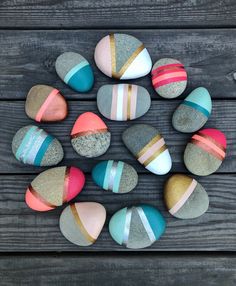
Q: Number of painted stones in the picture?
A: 15